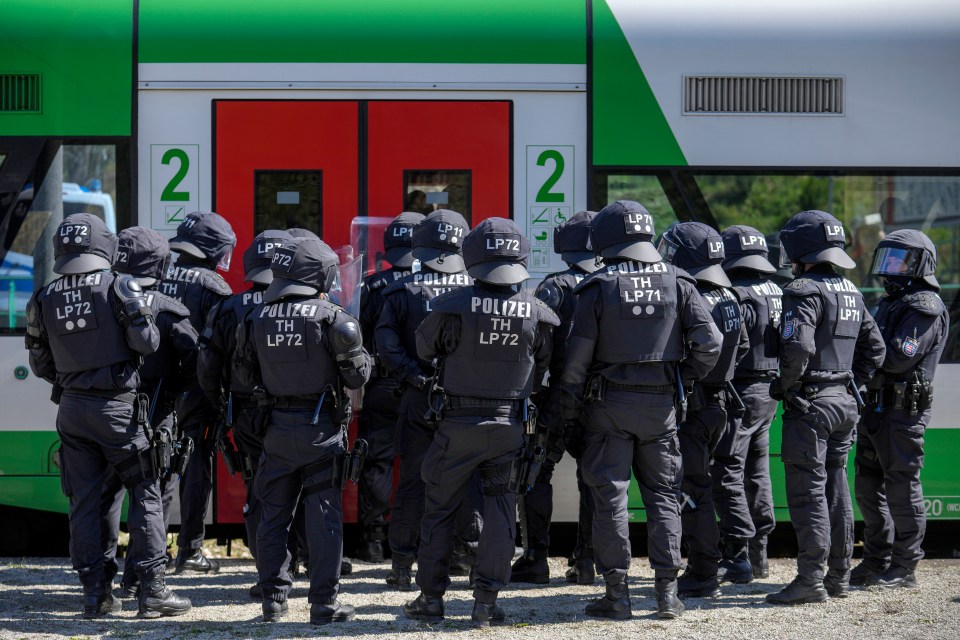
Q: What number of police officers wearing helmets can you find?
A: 15